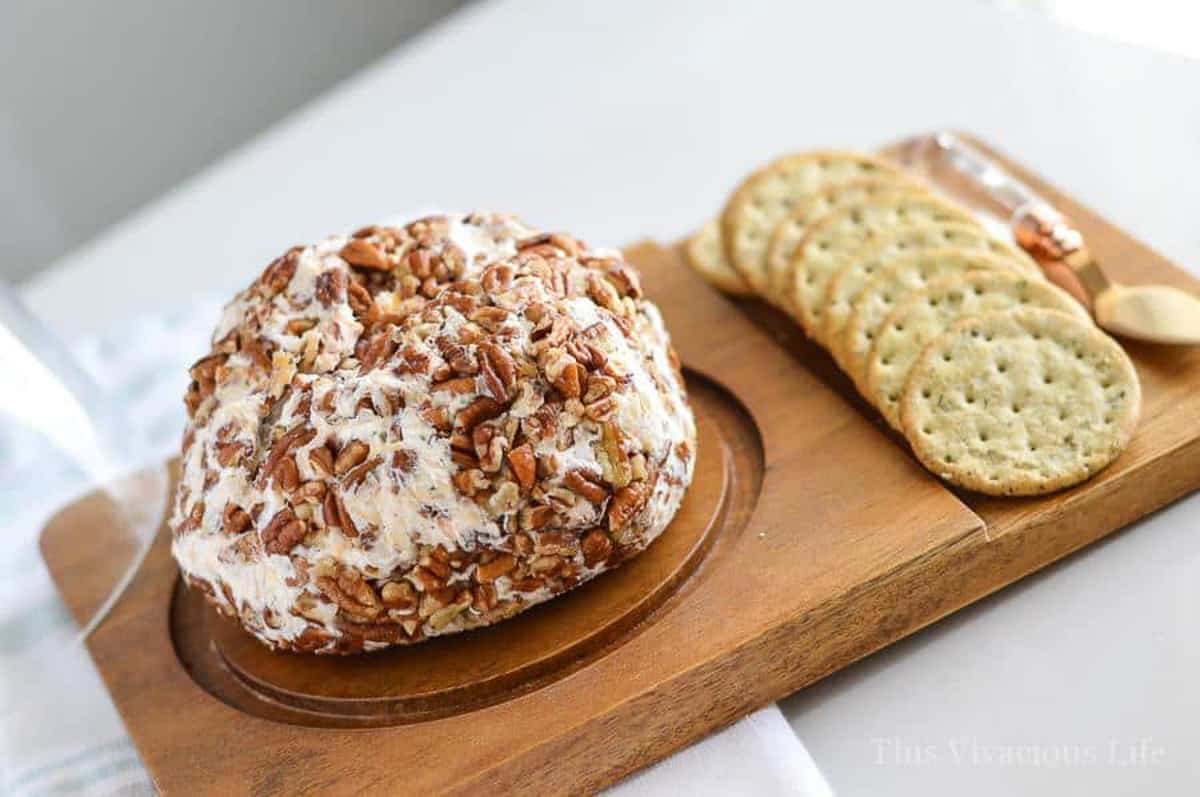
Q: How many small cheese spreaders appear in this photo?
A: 1